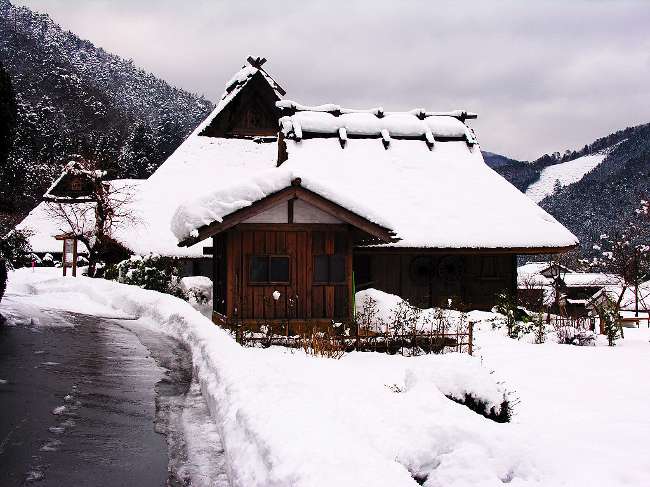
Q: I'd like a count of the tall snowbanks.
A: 1